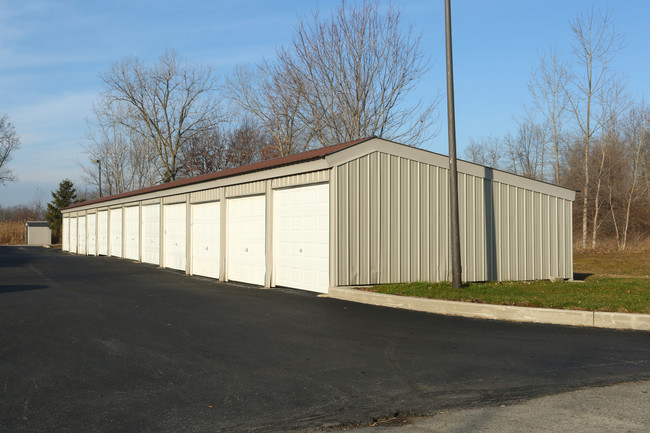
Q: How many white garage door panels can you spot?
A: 12